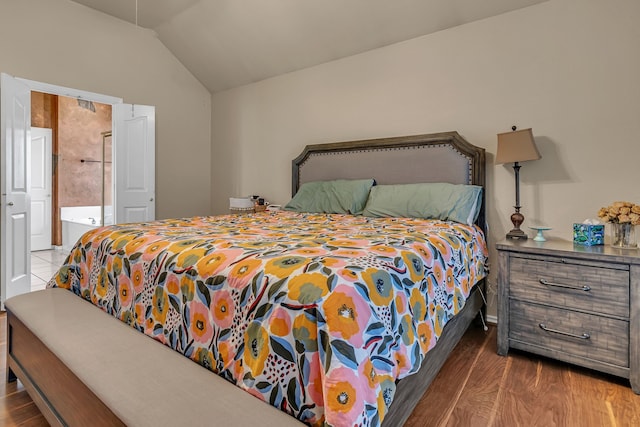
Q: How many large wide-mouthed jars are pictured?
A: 1